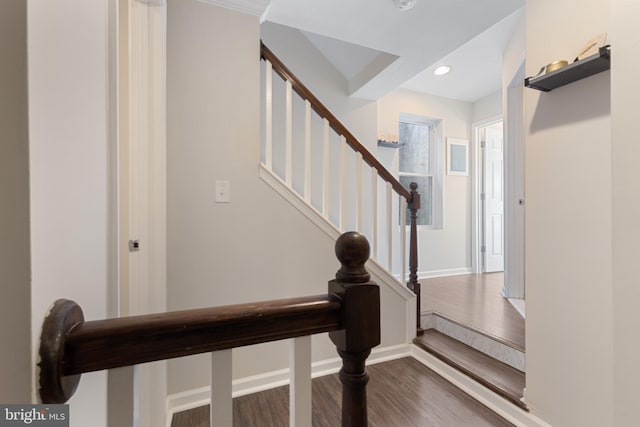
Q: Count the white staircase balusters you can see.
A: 12